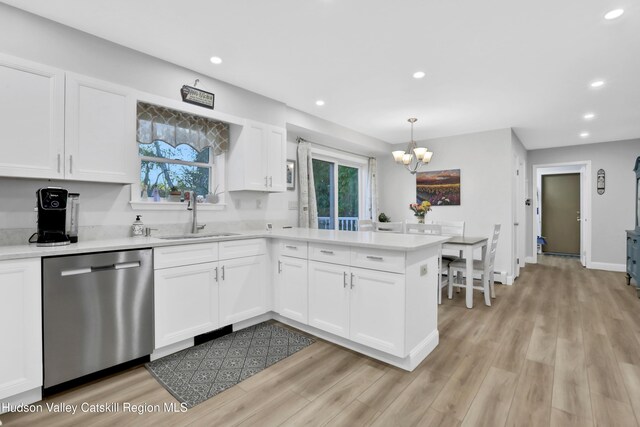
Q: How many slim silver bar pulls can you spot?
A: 12